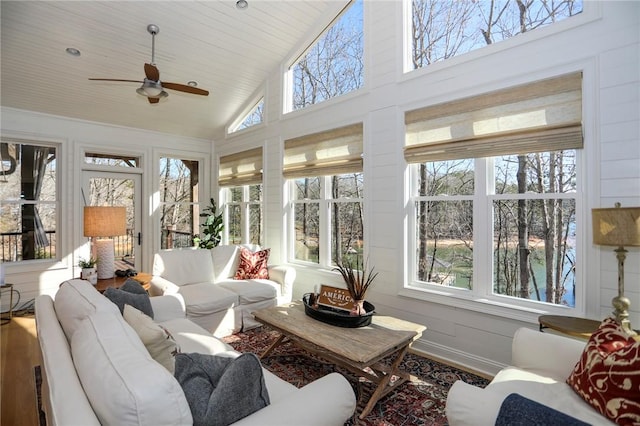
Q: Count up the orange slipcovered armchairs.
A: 0